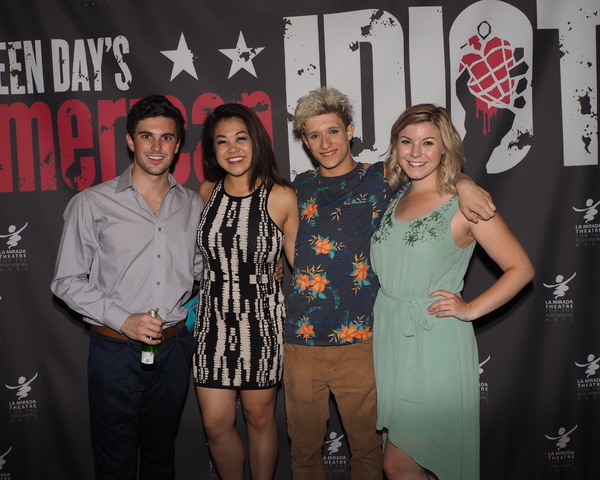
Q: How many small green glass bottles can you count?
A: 1